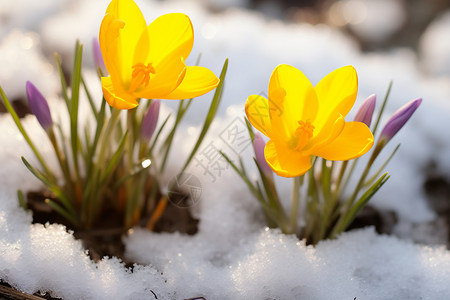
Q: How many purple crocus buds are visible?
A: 6